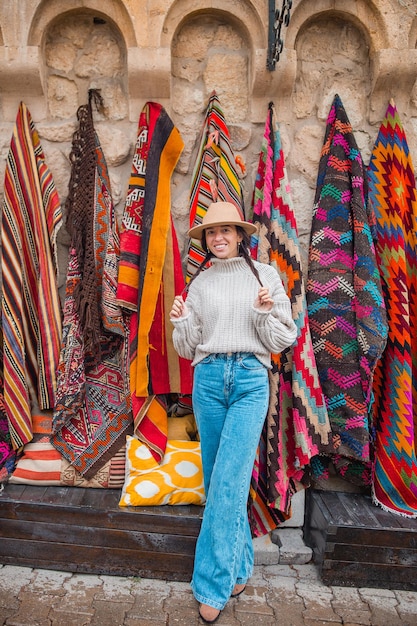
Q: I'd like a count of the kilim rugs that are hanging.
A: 7